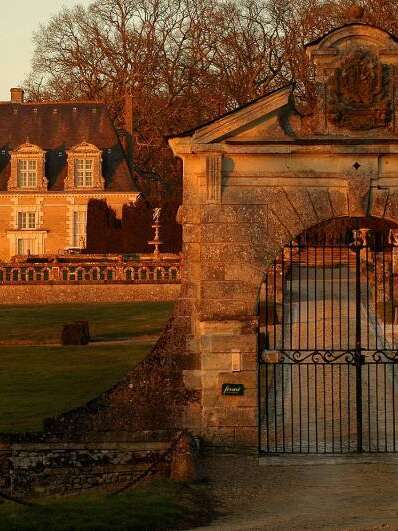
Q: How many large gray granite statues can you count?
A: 0